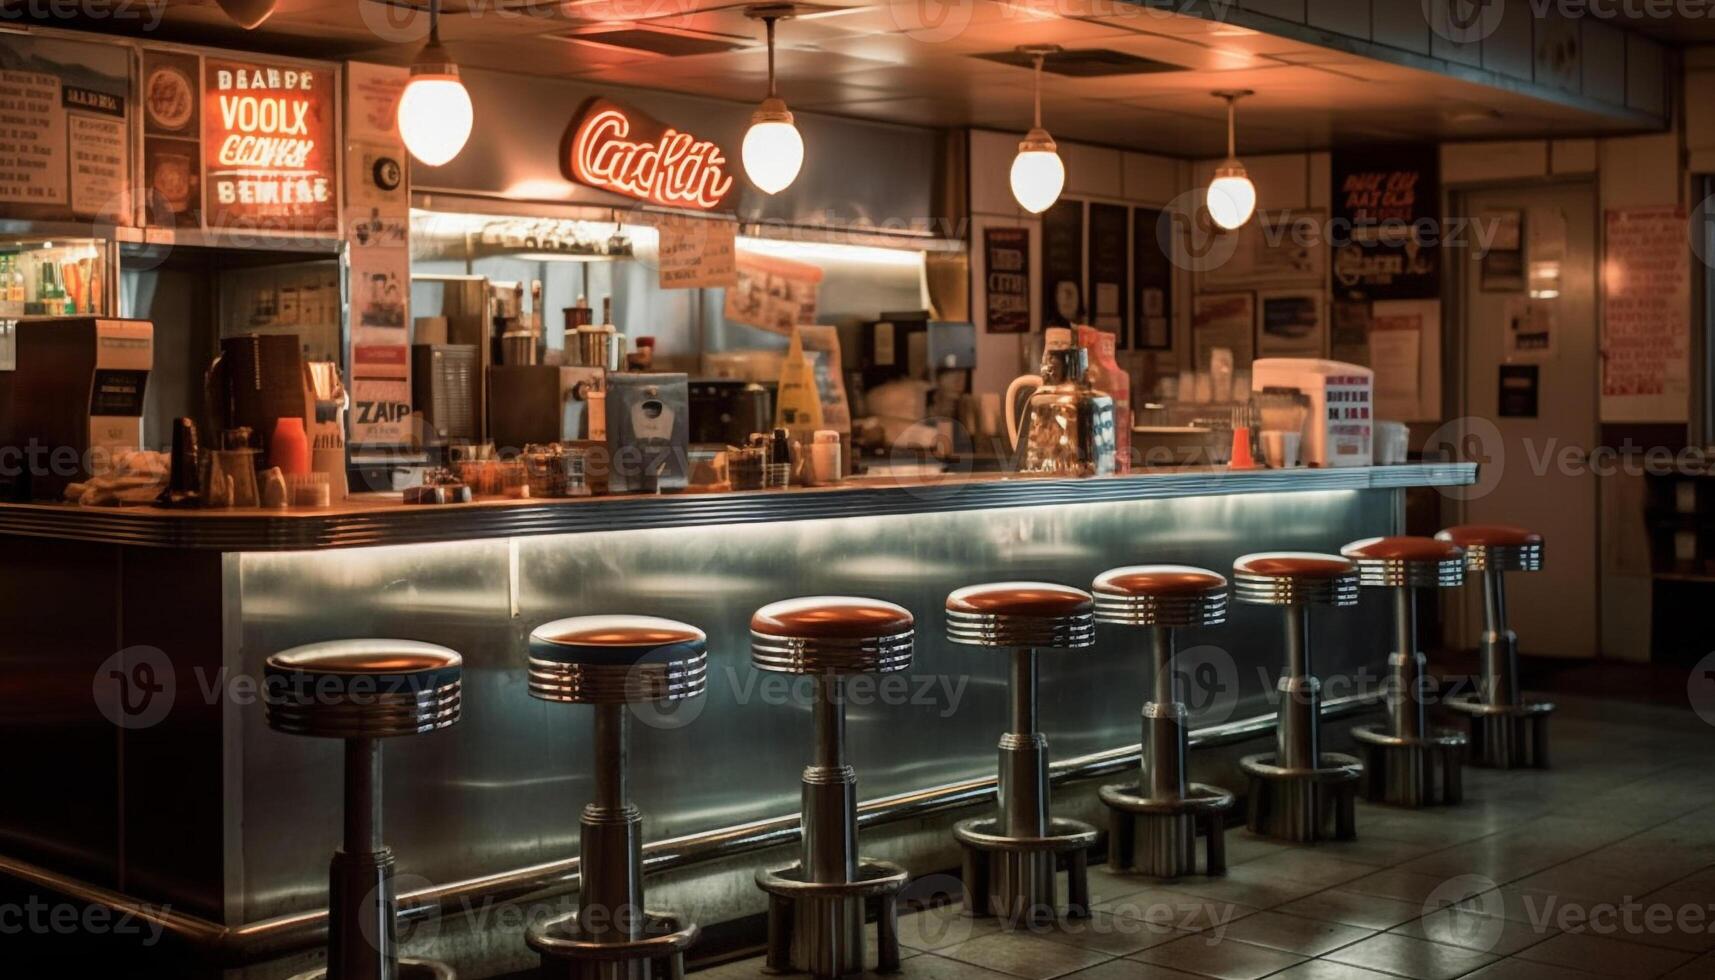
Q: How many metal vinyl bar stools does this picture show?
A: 8